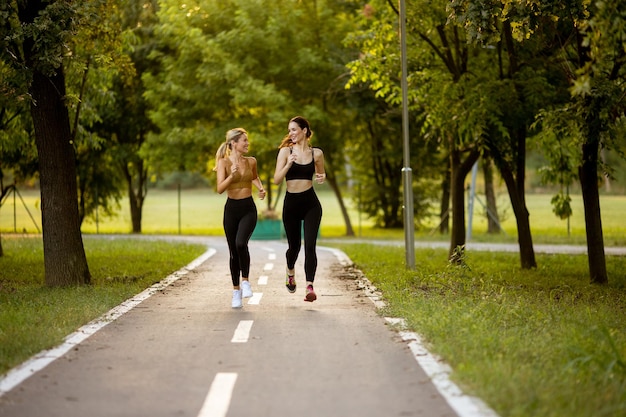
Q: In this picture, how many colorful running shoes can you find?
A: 2